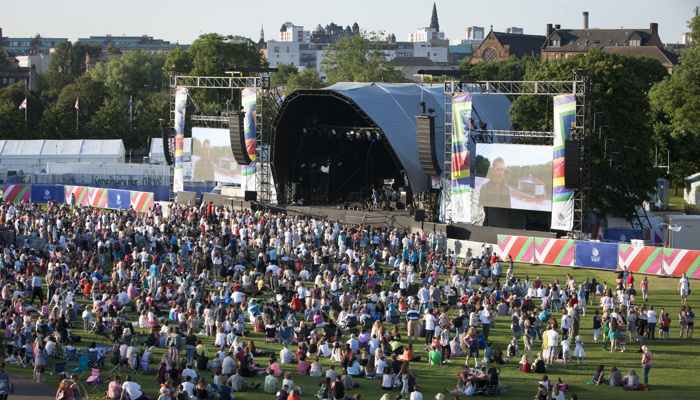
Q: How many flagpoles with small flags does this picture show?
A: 3